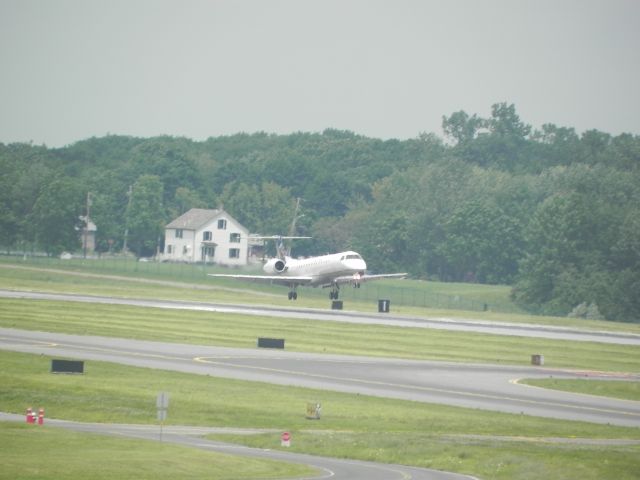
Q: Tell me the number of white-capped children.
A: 0